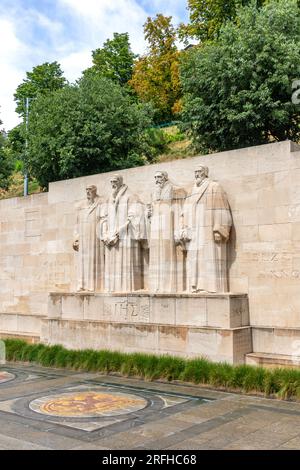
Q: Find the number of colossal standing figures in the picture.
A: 4